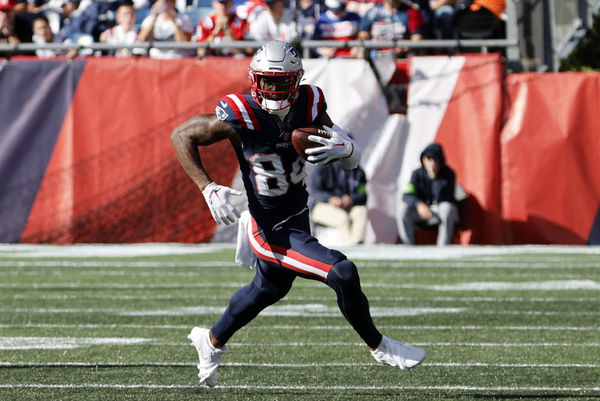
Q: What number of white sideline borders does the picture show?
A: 1